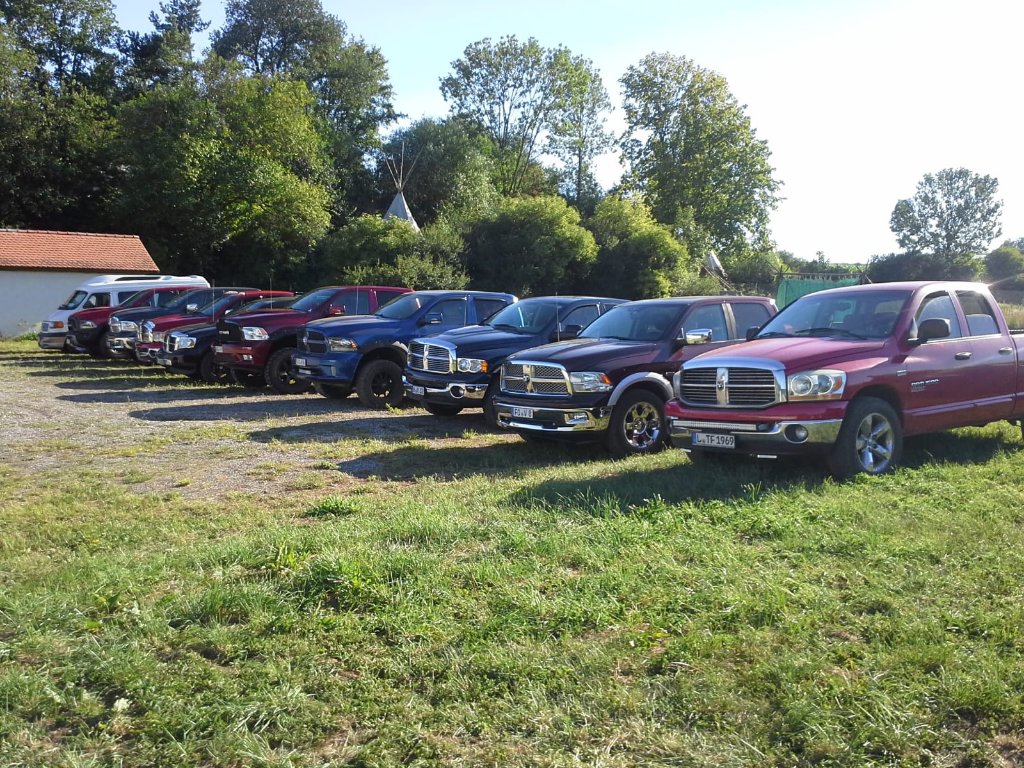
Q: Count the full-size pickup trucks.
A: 9